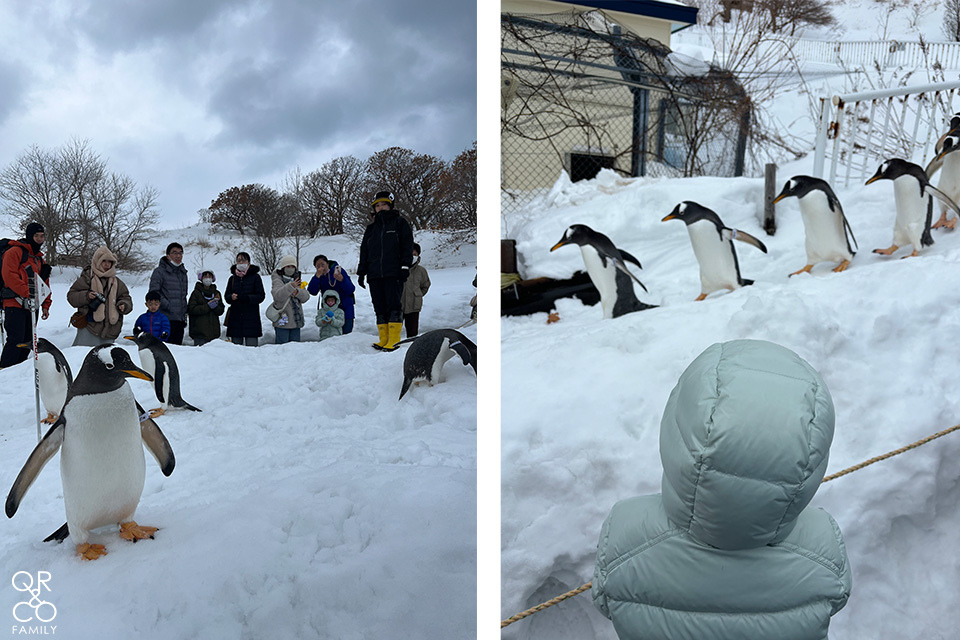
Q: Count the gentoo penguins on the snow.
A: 10